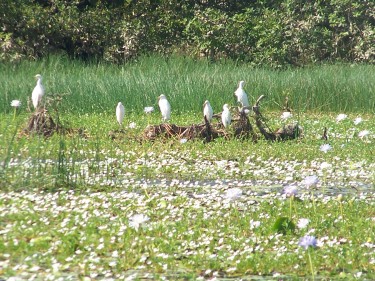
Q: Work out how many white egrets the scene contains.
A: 6